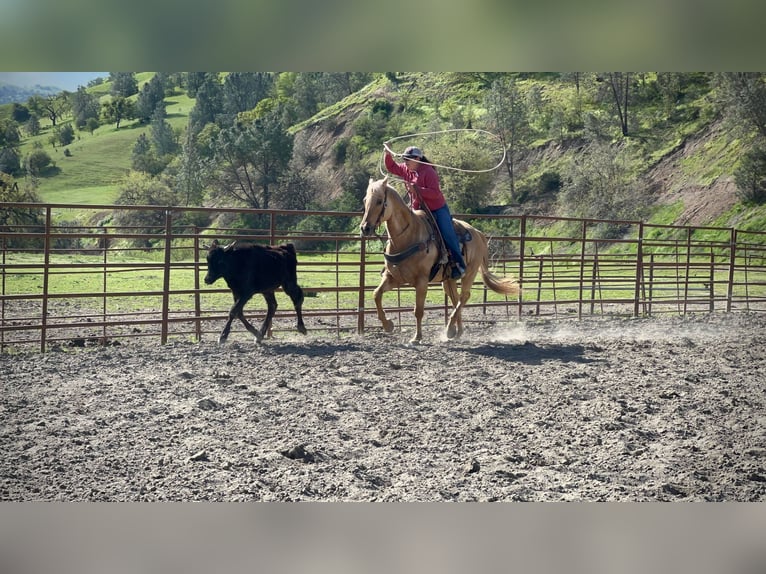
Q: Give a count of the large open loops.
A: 1